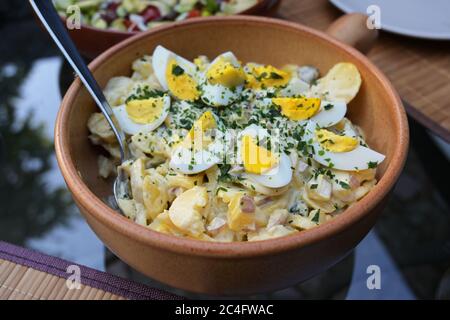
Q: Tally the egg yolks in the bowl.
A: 8